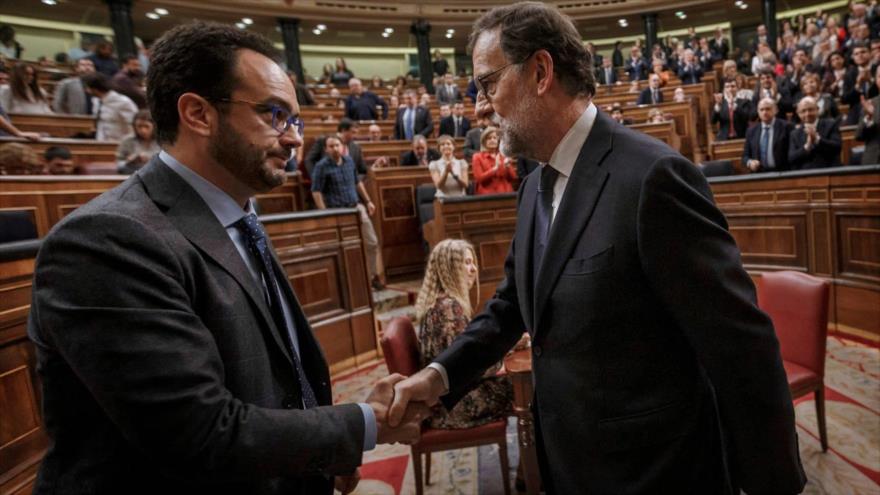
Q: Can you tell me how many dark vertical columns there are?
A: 5